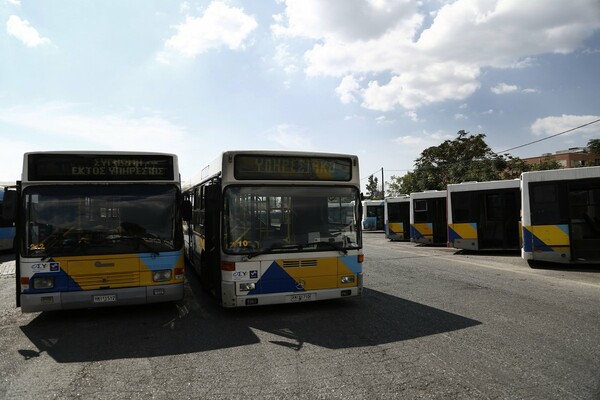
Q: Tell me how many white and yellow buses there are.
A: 6